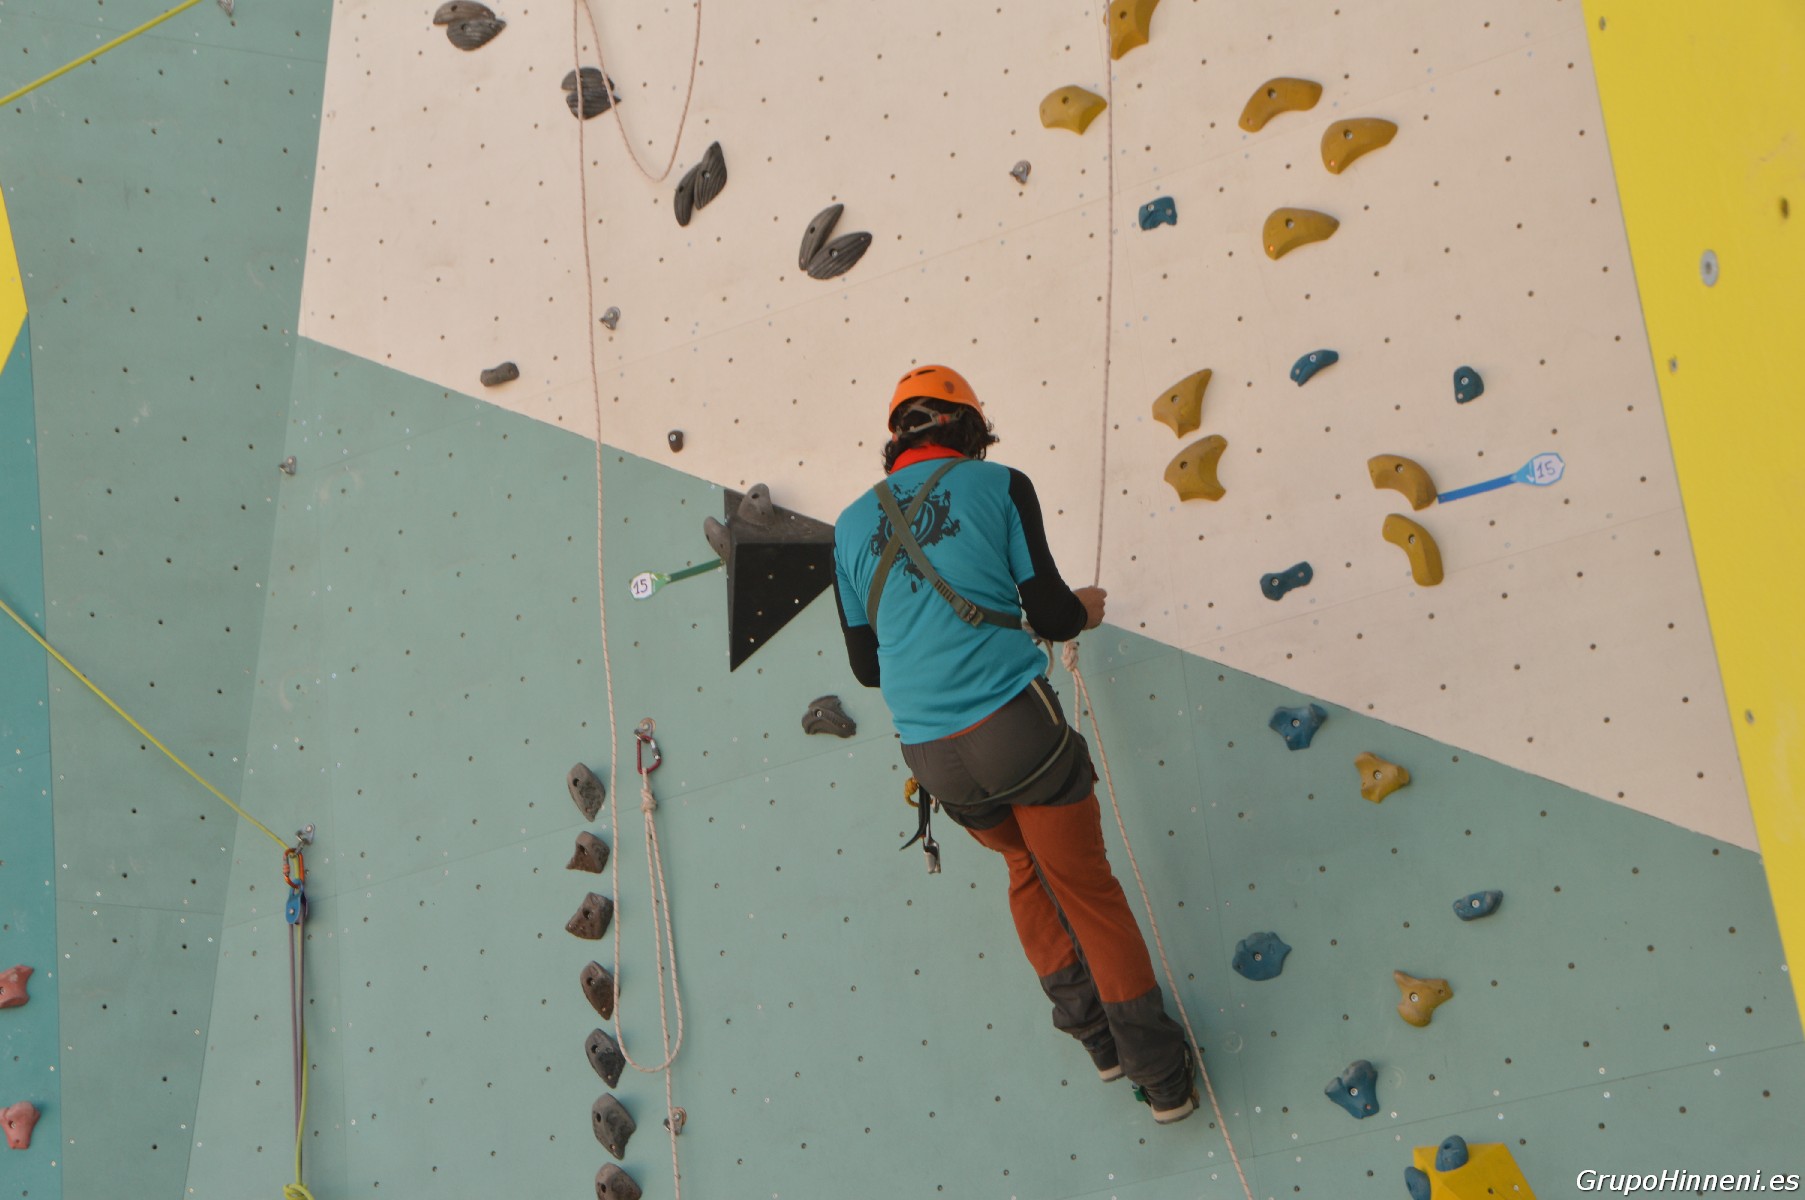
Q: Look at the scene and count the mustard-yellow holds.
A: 11